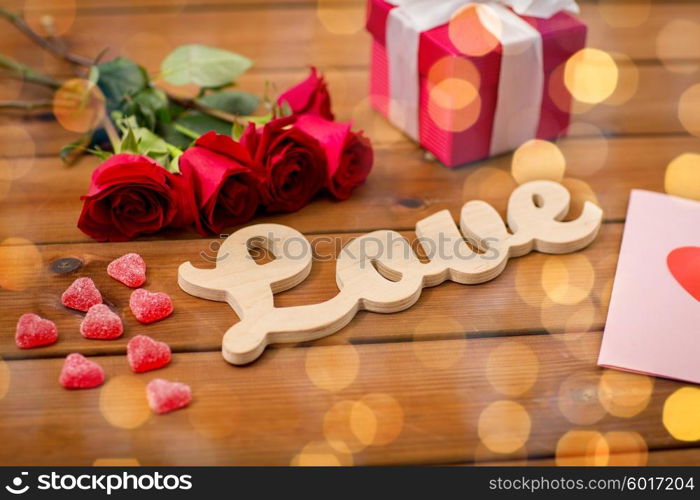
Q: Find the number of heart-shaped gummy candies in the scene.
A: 8